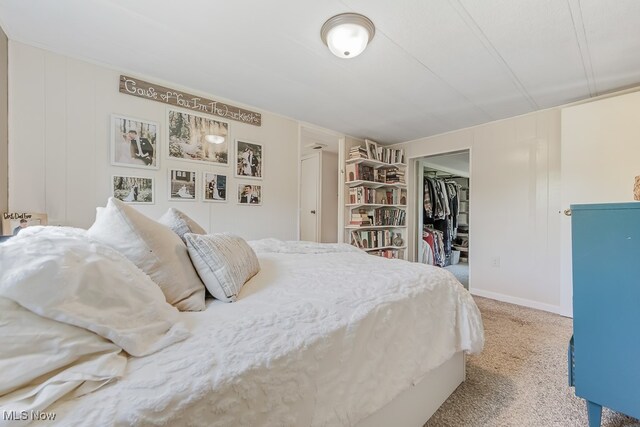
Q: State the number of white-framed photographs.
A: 7